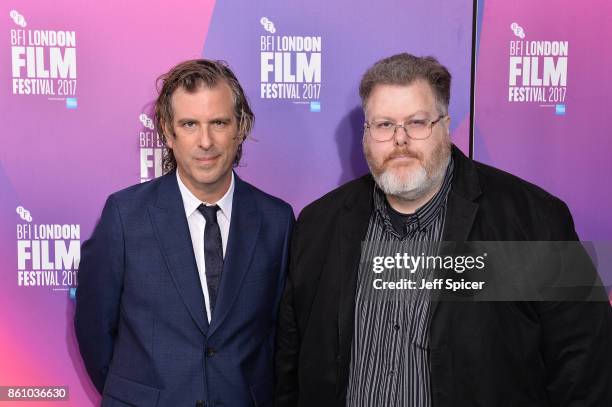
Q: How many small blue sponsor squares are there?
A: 4